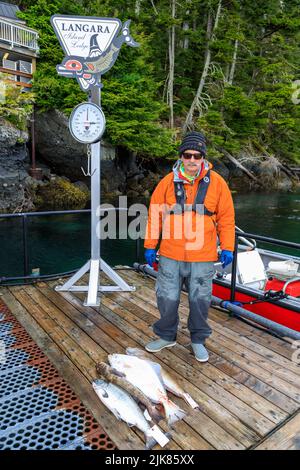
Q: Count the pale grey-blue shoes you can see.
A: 2